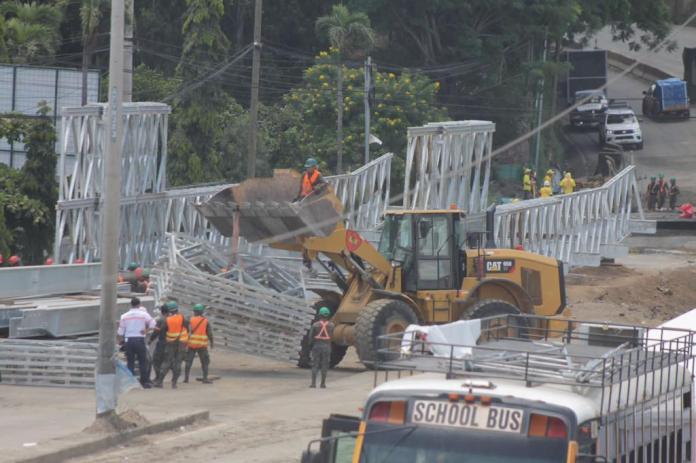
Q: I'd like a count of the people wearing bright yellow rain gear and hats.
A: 4